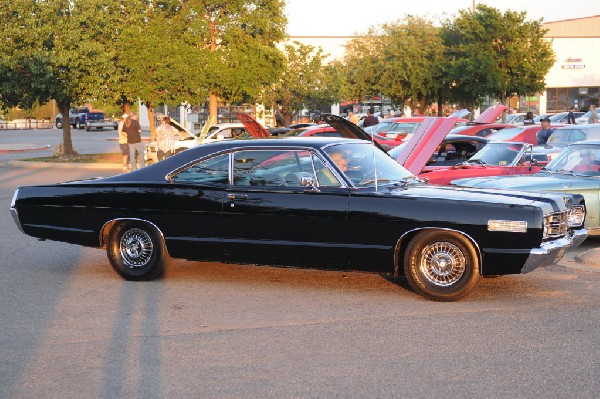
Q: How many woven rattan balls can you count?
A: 0